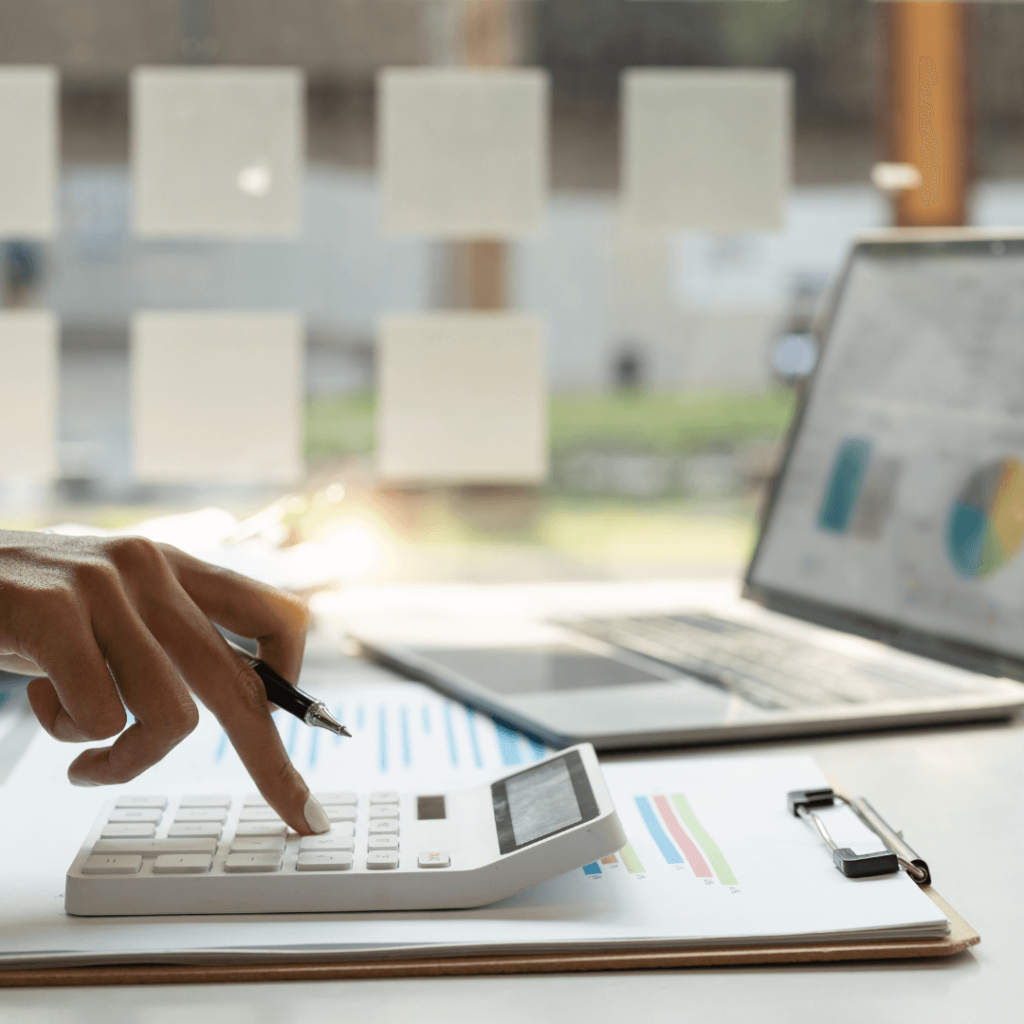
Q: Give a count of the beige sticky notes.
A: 7